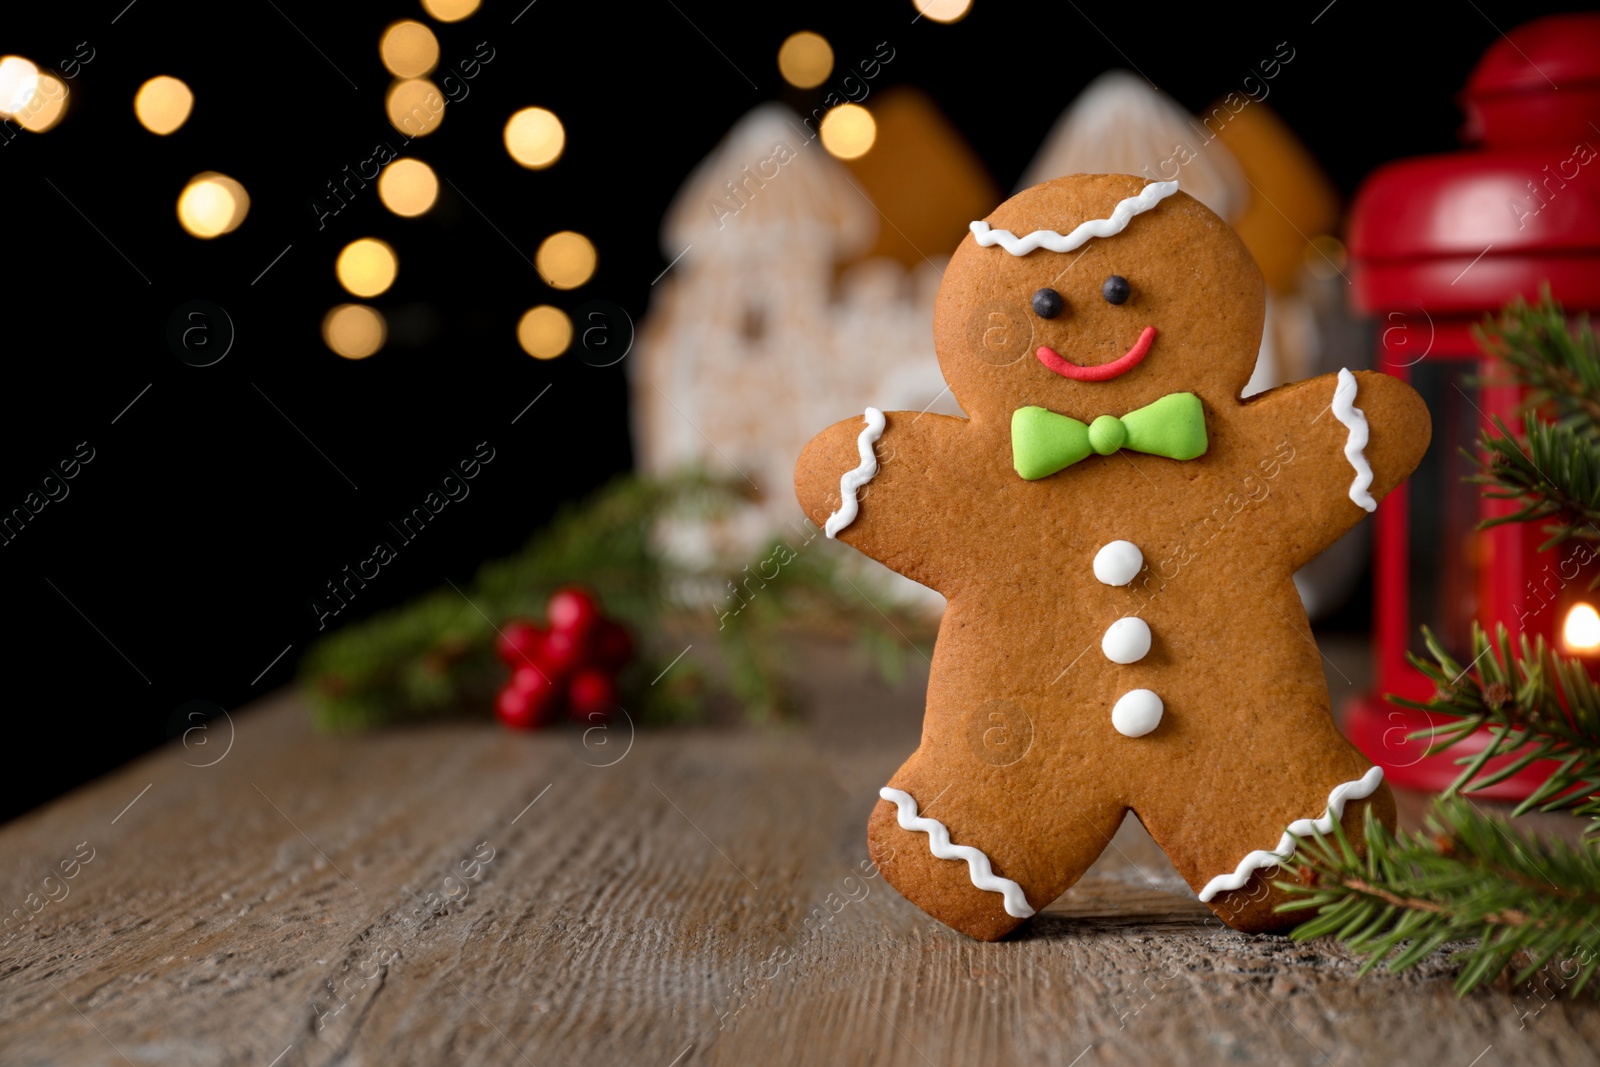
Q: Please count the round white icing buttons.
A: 3